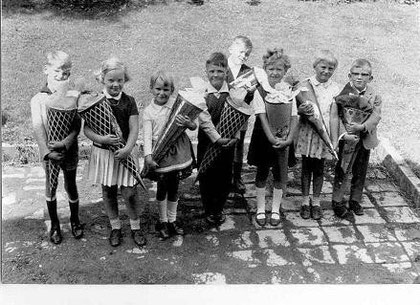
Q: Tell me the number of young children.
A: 8